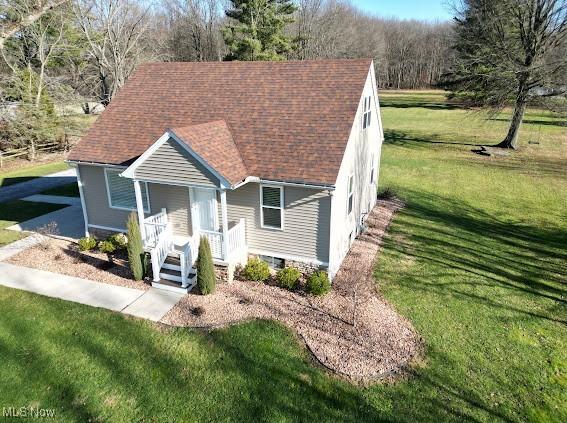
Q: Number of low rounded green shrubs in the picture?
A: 6